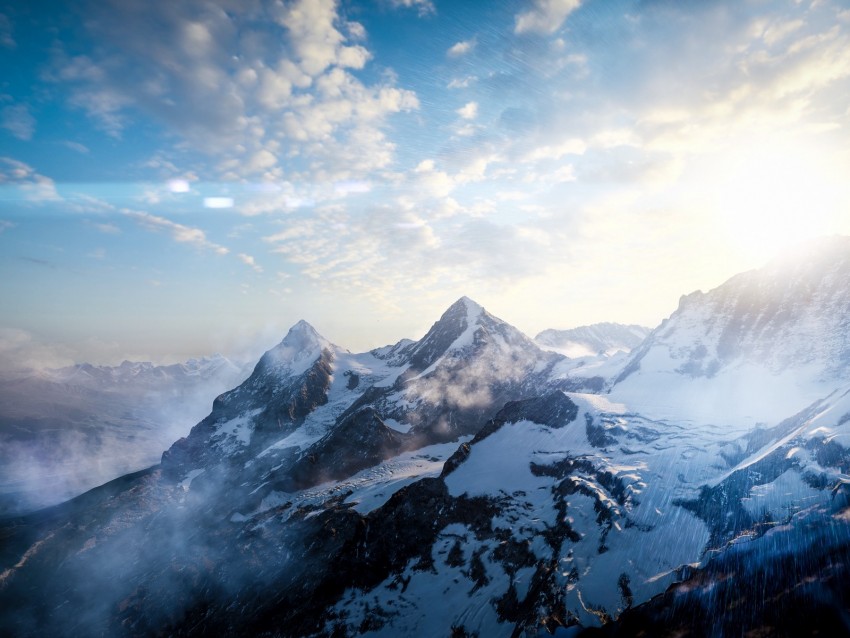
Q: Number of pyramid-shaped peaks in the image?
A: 2